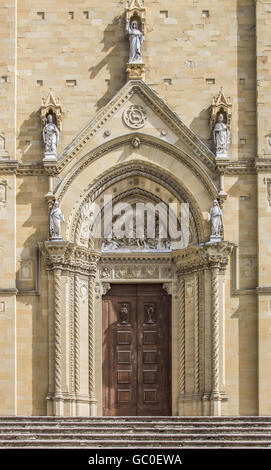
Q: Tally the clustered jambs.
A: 2